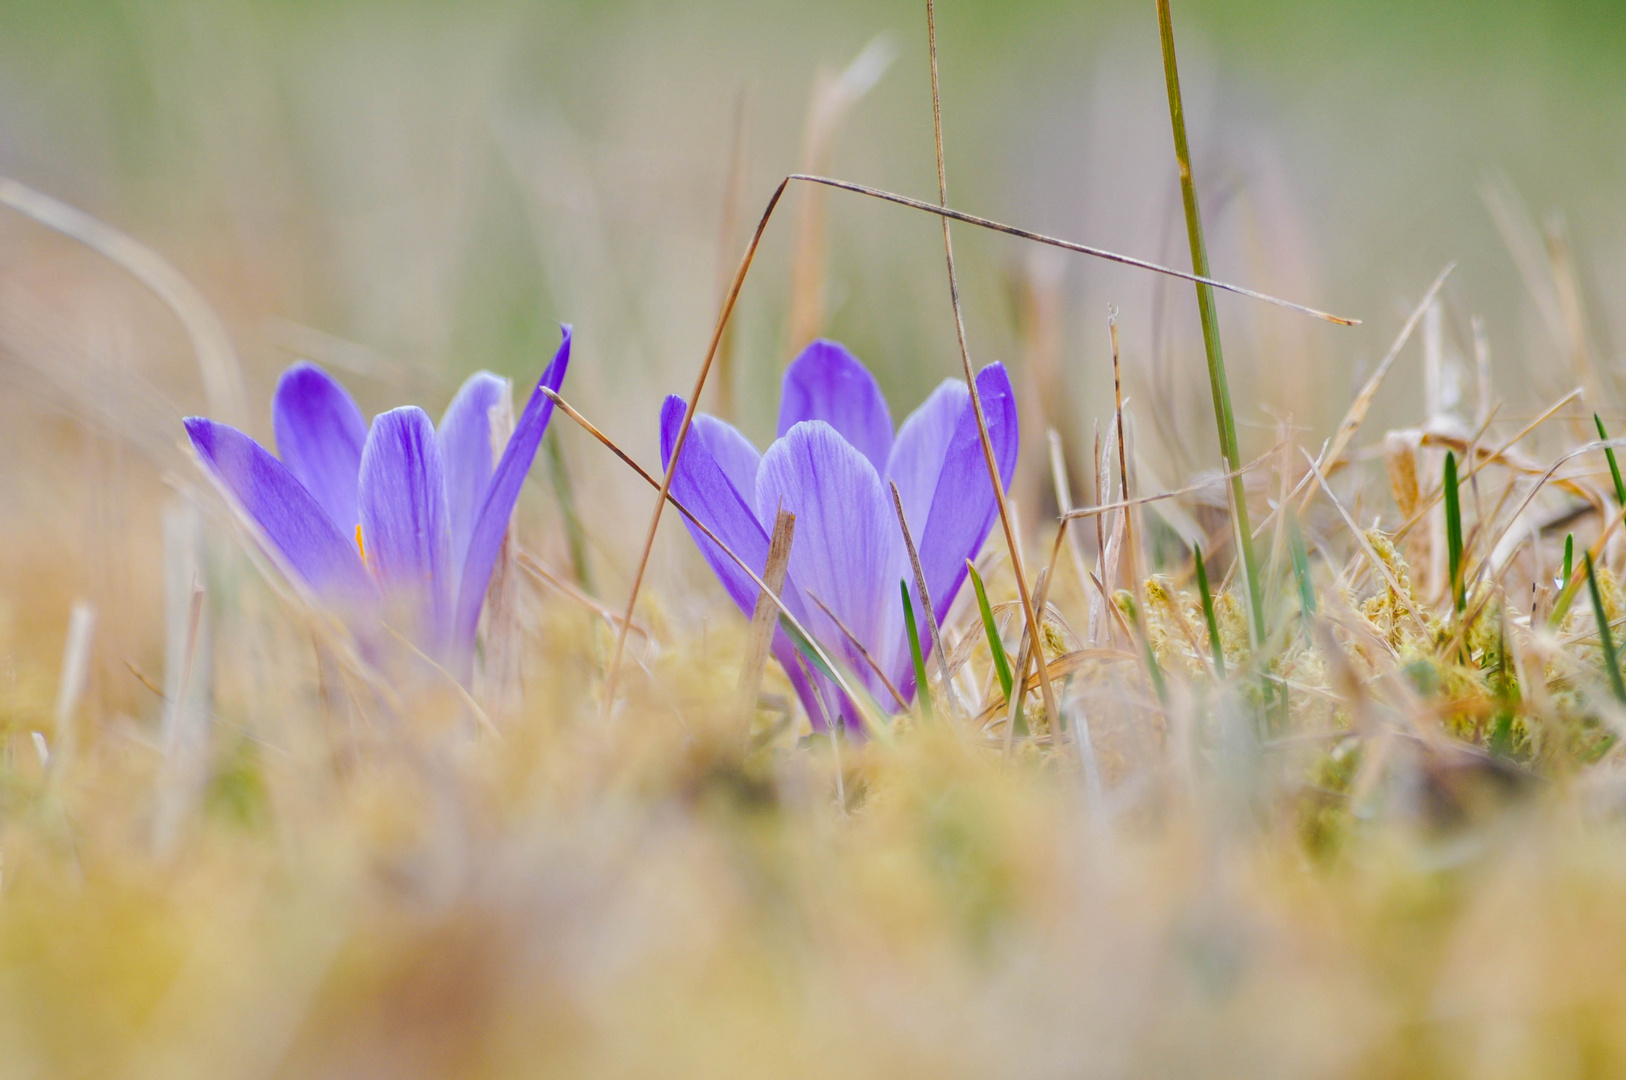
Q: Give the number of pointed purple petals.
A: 11